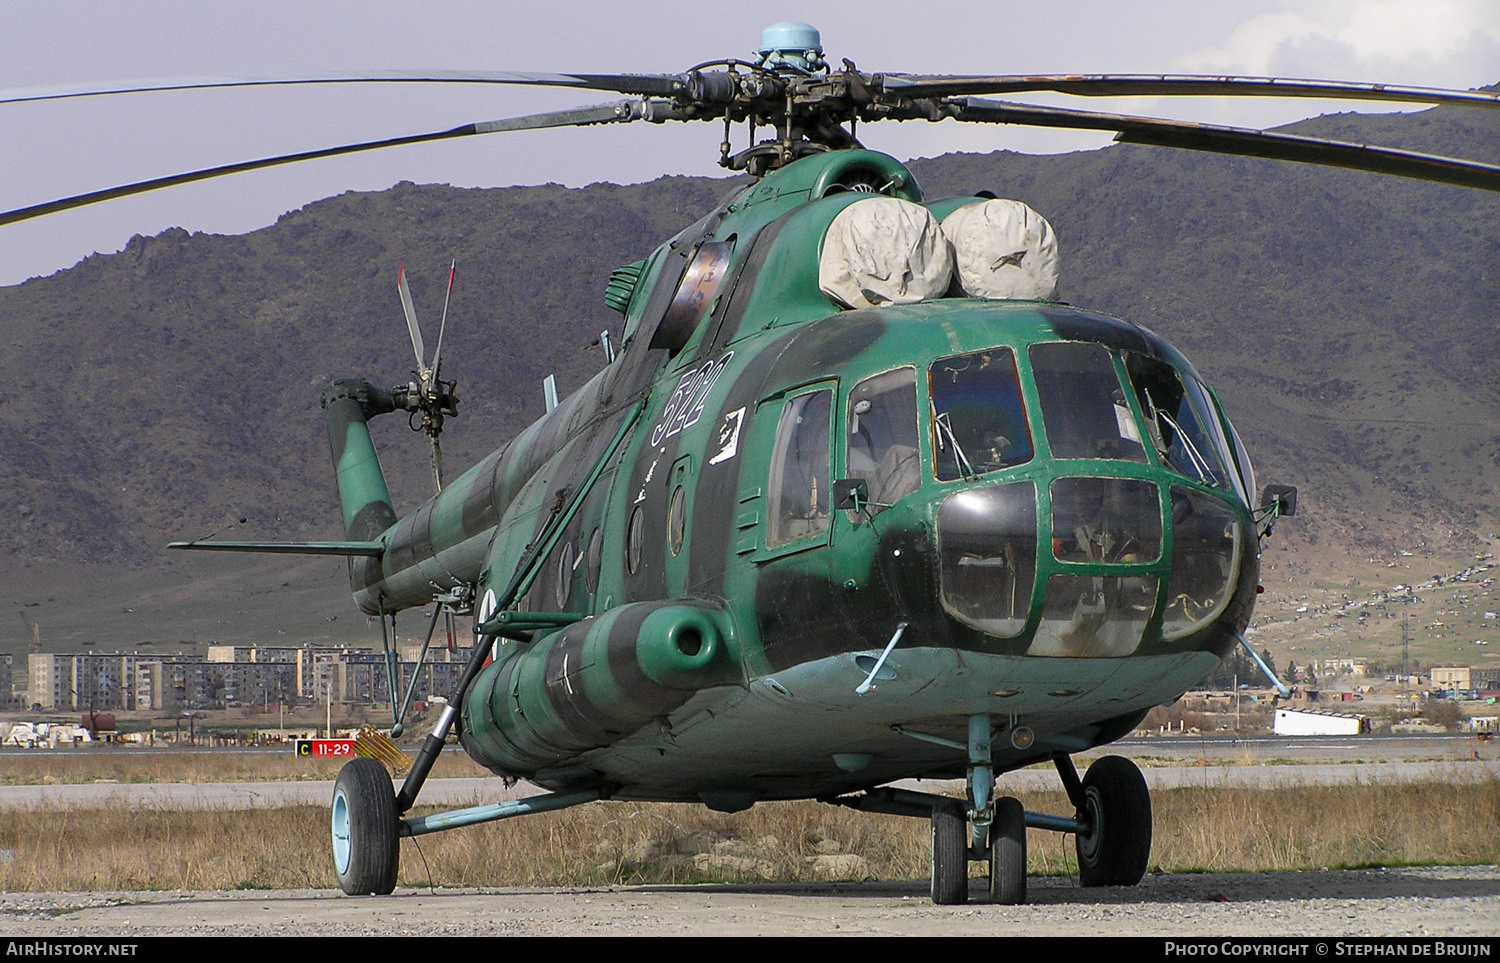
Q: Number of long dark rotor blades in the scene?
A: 4